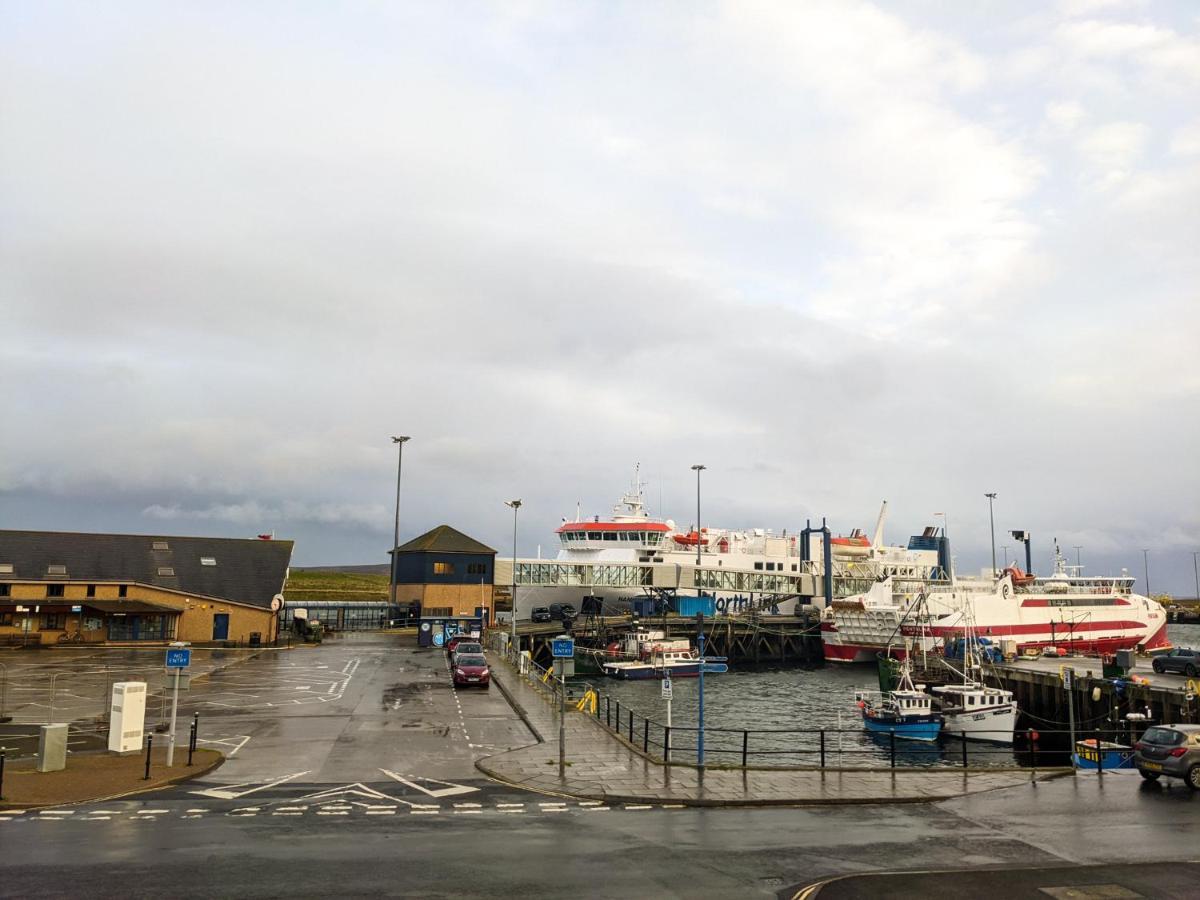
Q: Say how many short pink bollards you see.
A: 0